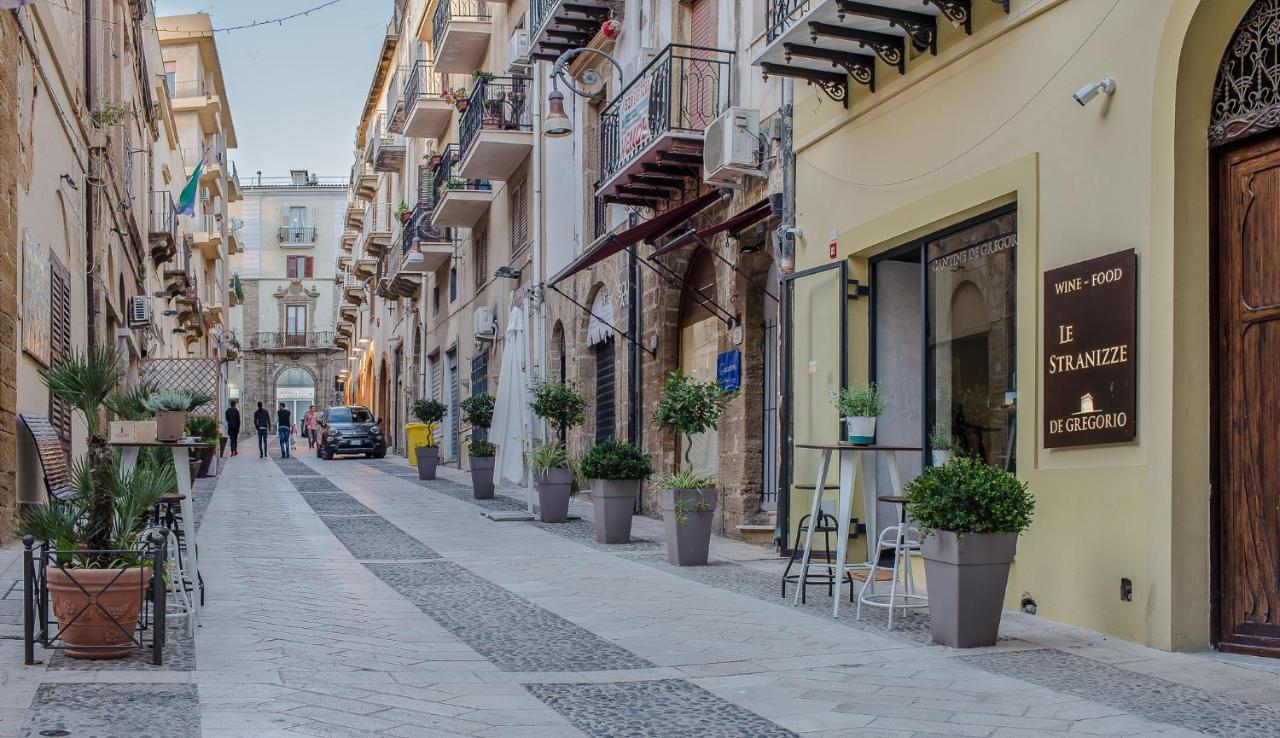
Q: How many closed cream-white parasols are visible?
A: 1